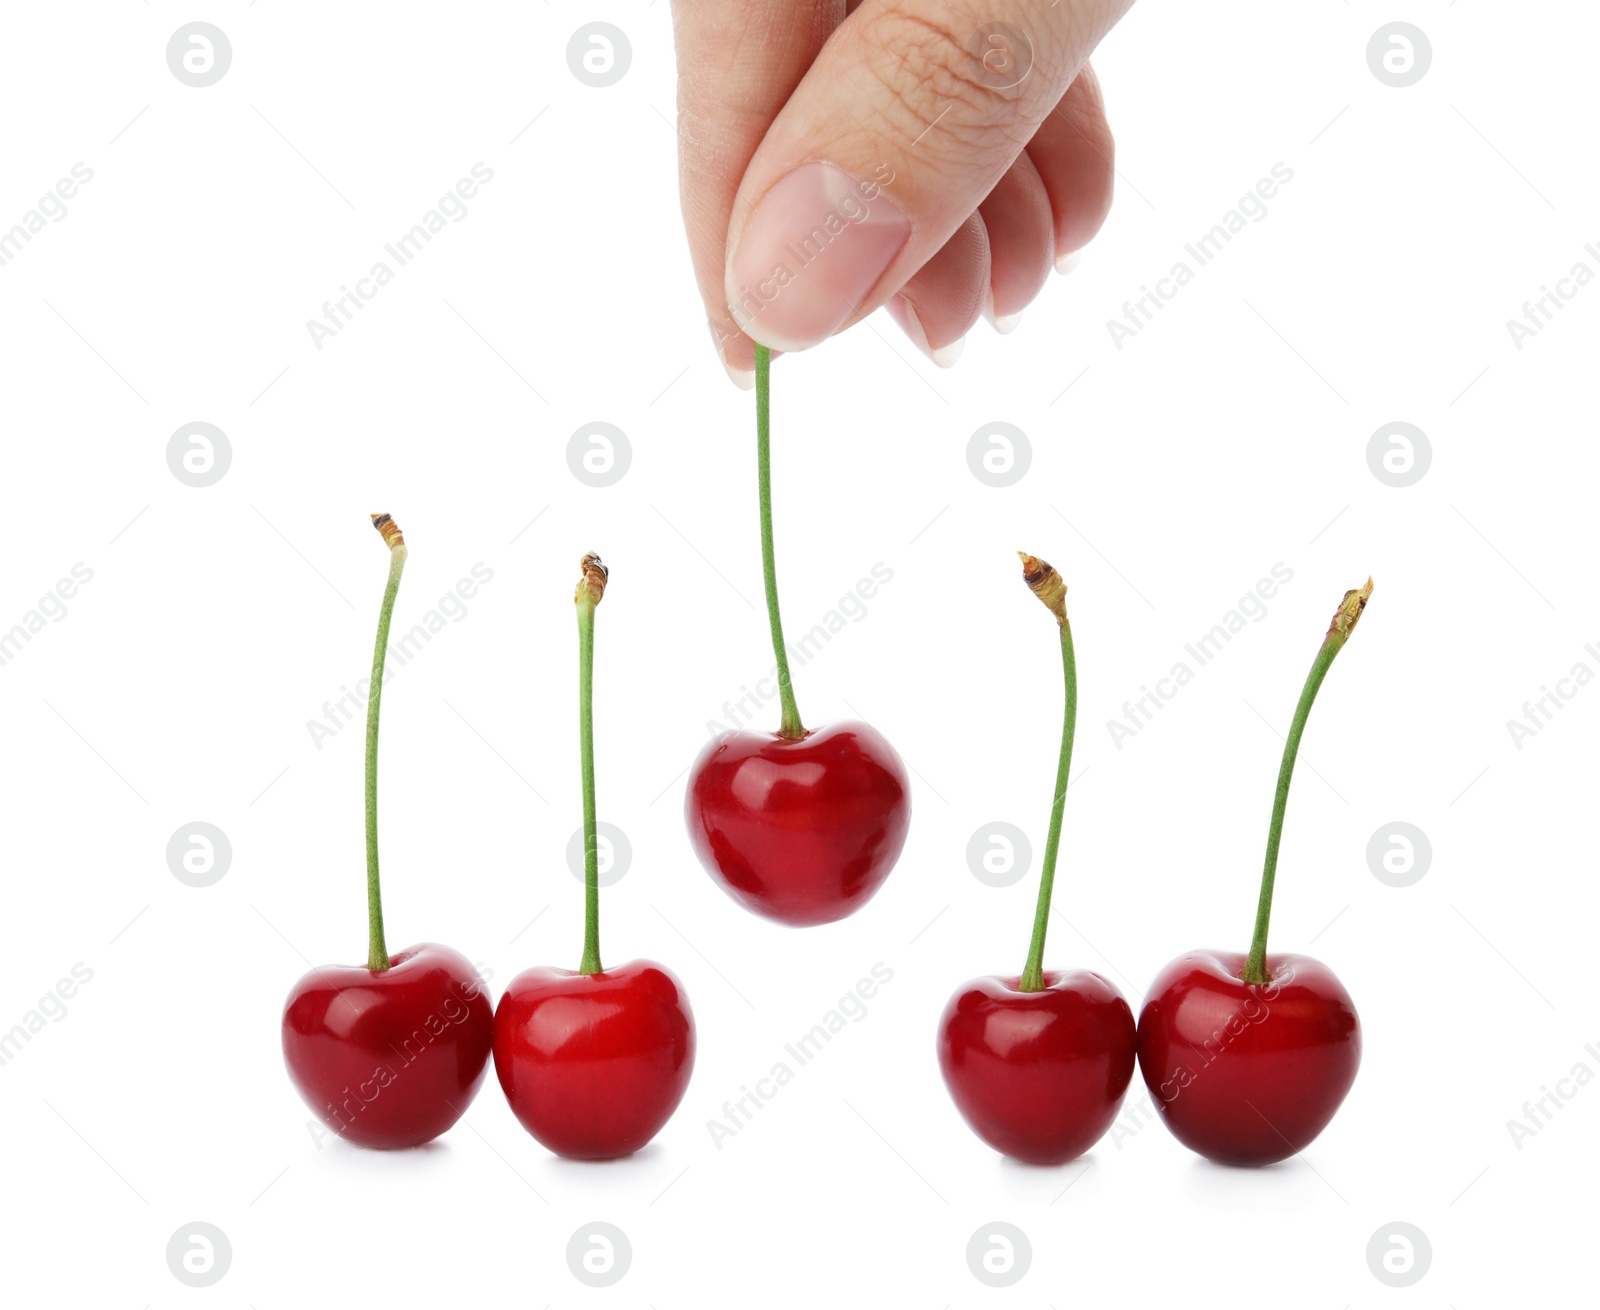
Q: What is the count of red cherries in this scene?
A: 5